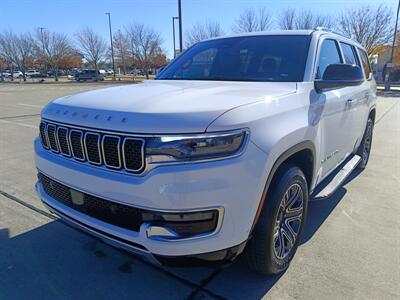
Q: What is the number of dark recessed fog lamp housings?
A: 1